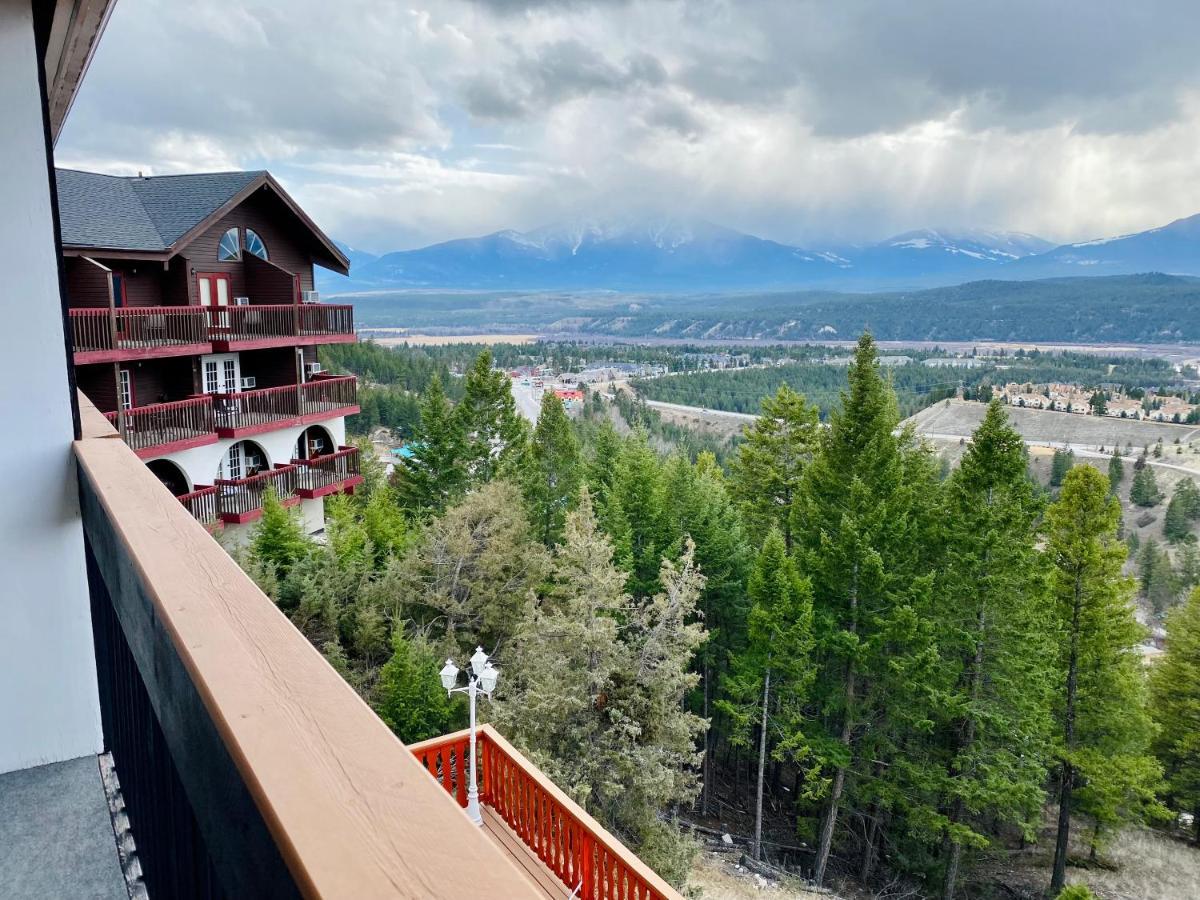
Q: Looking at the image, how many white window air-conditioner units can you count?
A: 6